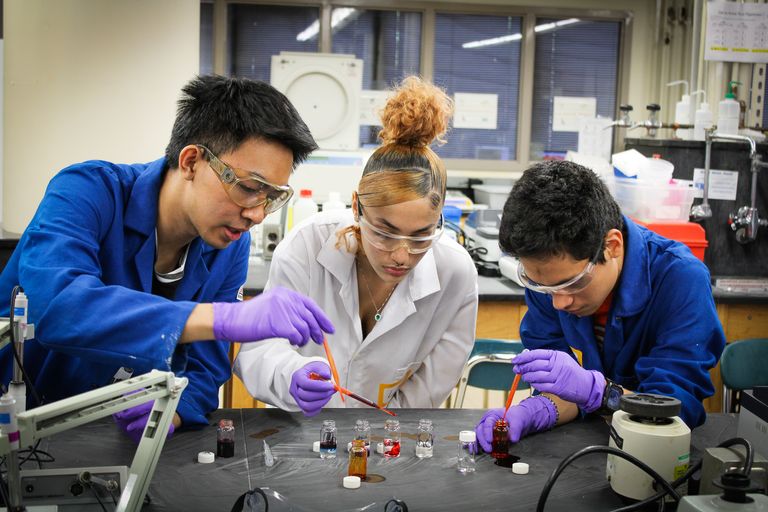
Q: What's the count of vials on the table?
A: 8